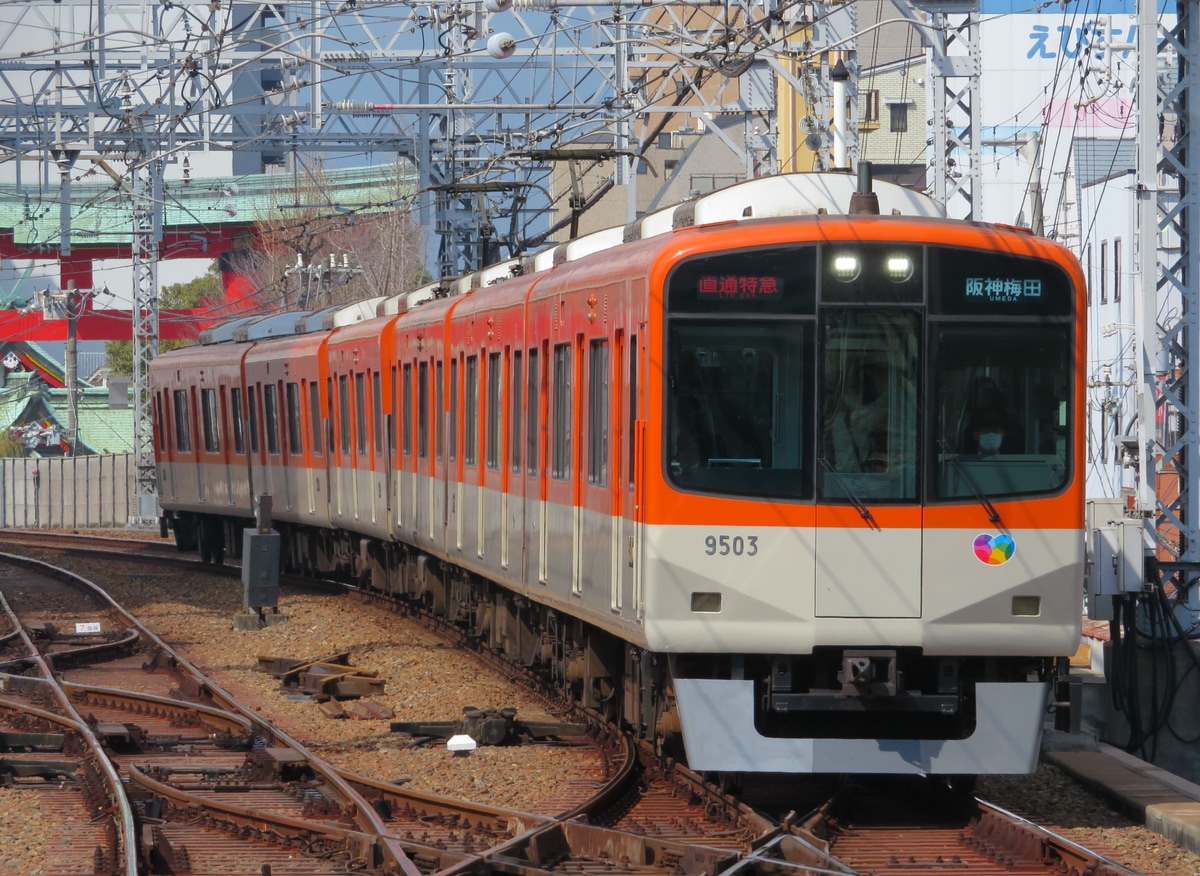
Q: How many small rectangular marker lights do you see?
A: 2